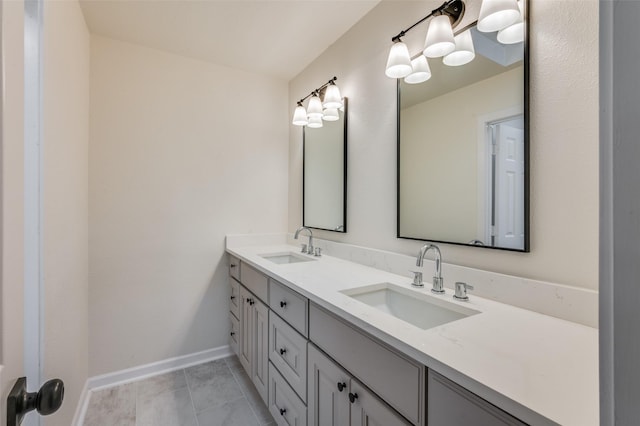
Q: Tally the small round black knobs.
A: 10